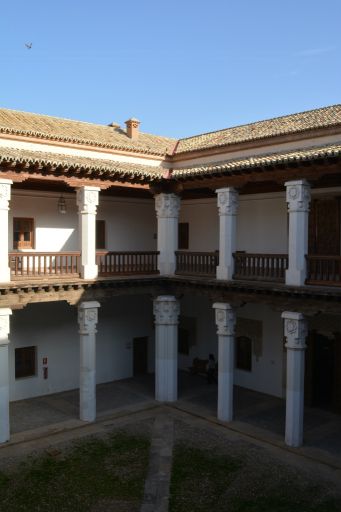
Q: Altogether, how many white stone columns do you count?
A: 10